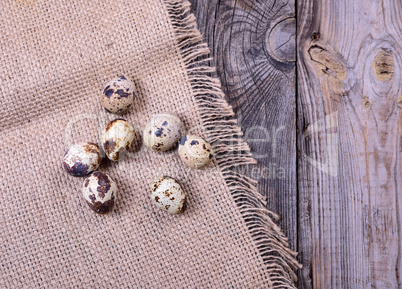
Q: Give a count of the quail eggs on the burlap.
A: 7